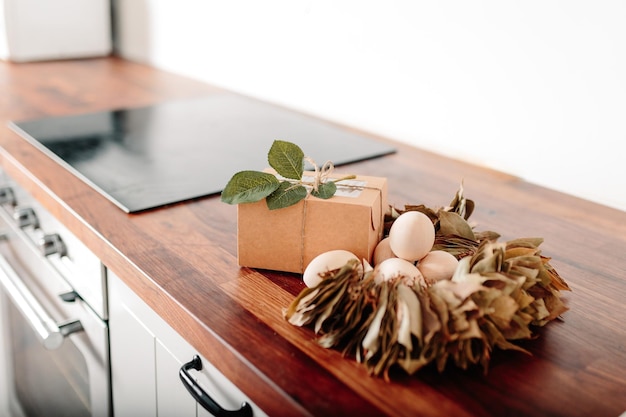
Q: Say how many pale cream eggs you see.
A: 5